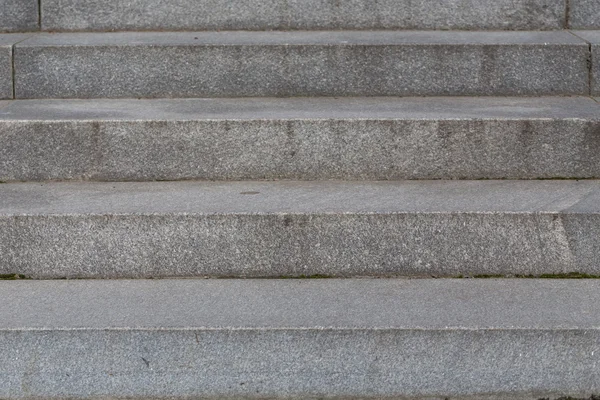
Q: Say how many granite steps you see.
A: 5